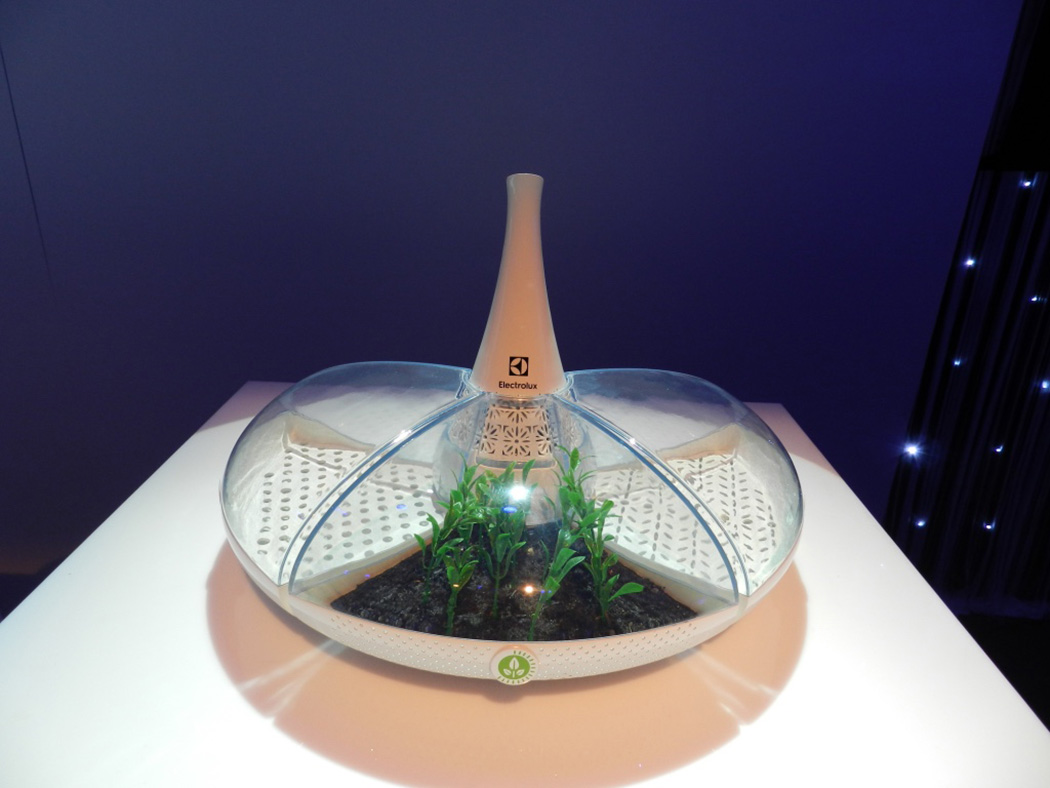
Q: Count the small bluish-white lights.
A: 9